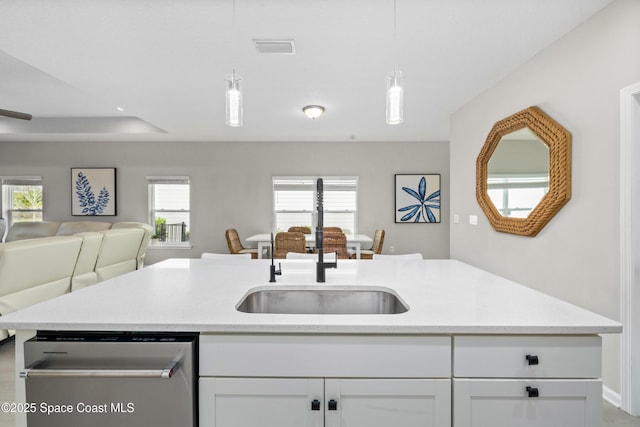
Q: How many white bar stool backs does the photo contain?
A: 3